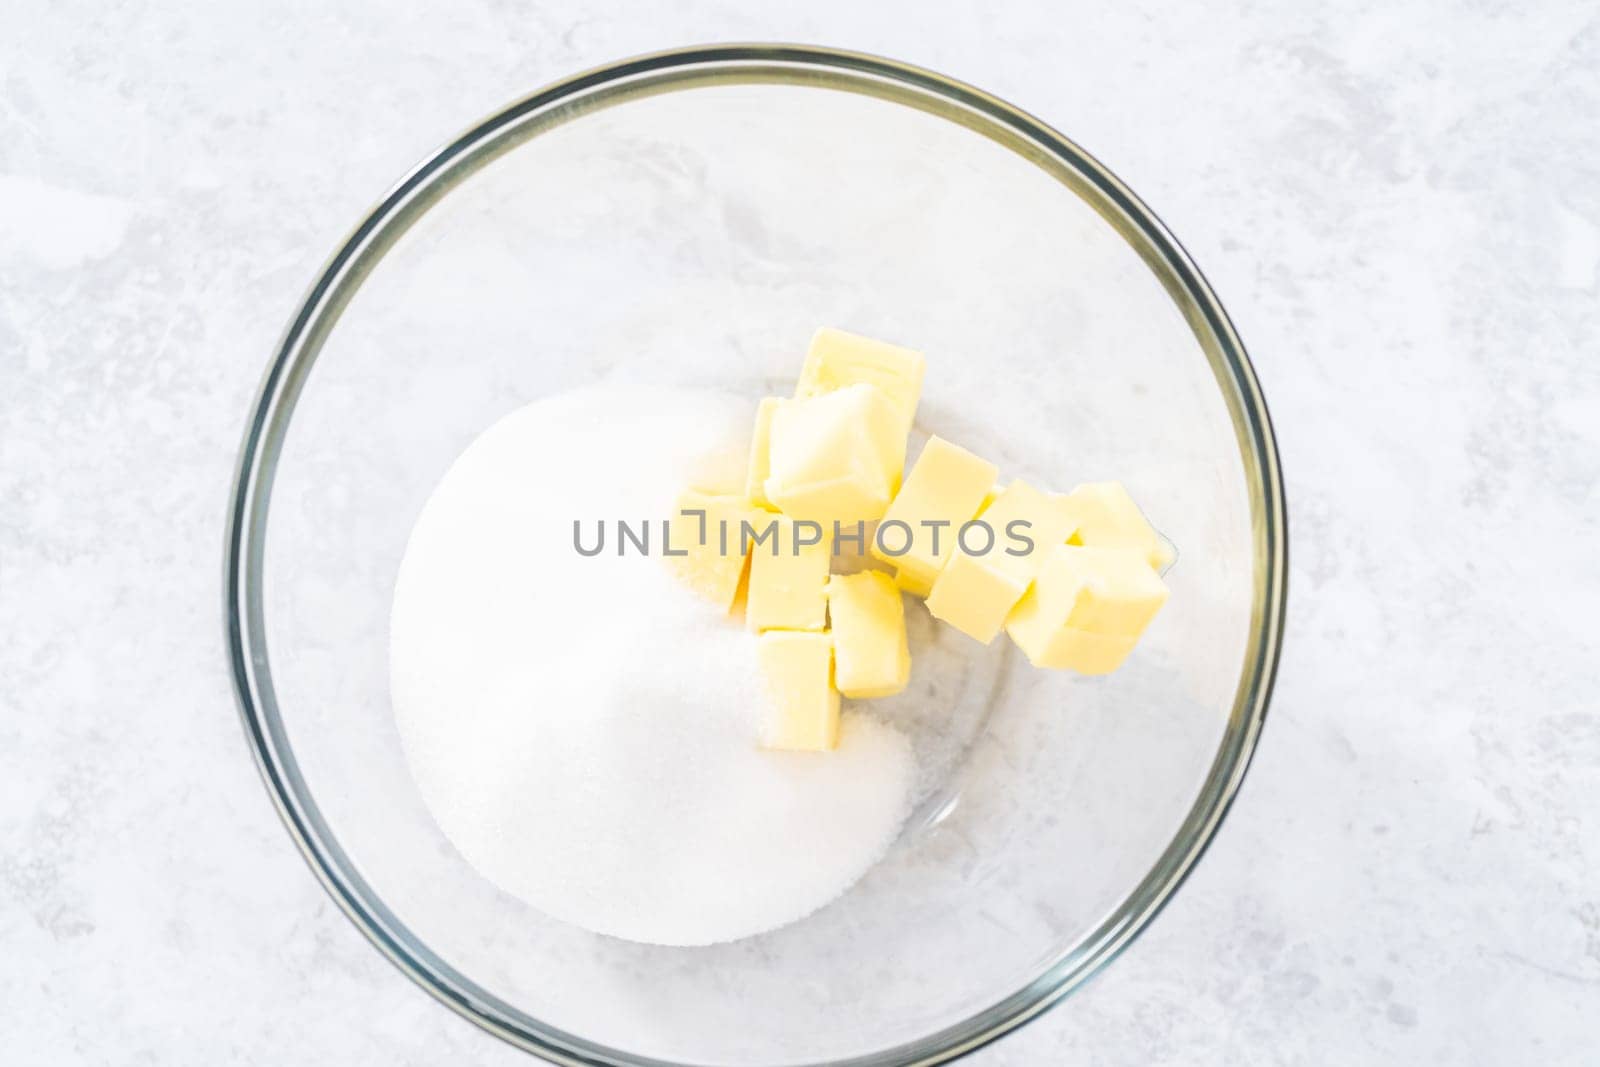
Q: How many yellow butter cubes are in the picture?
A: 11